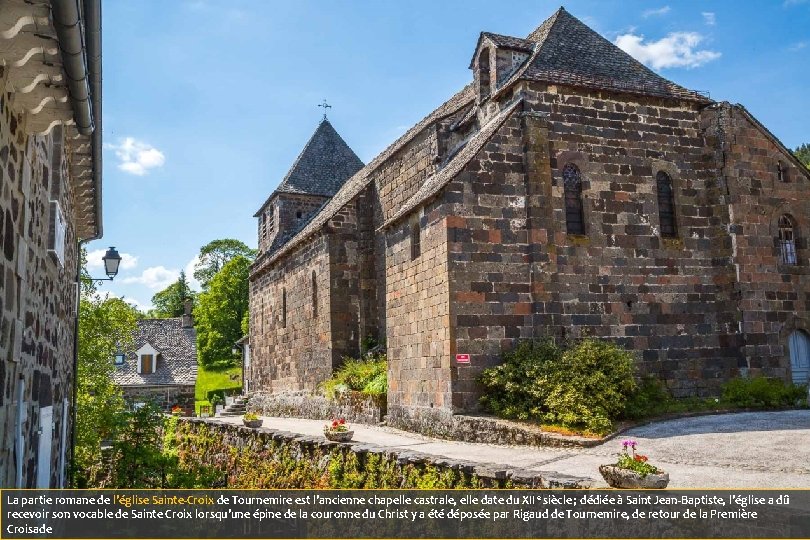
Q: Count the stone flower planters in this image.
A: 3